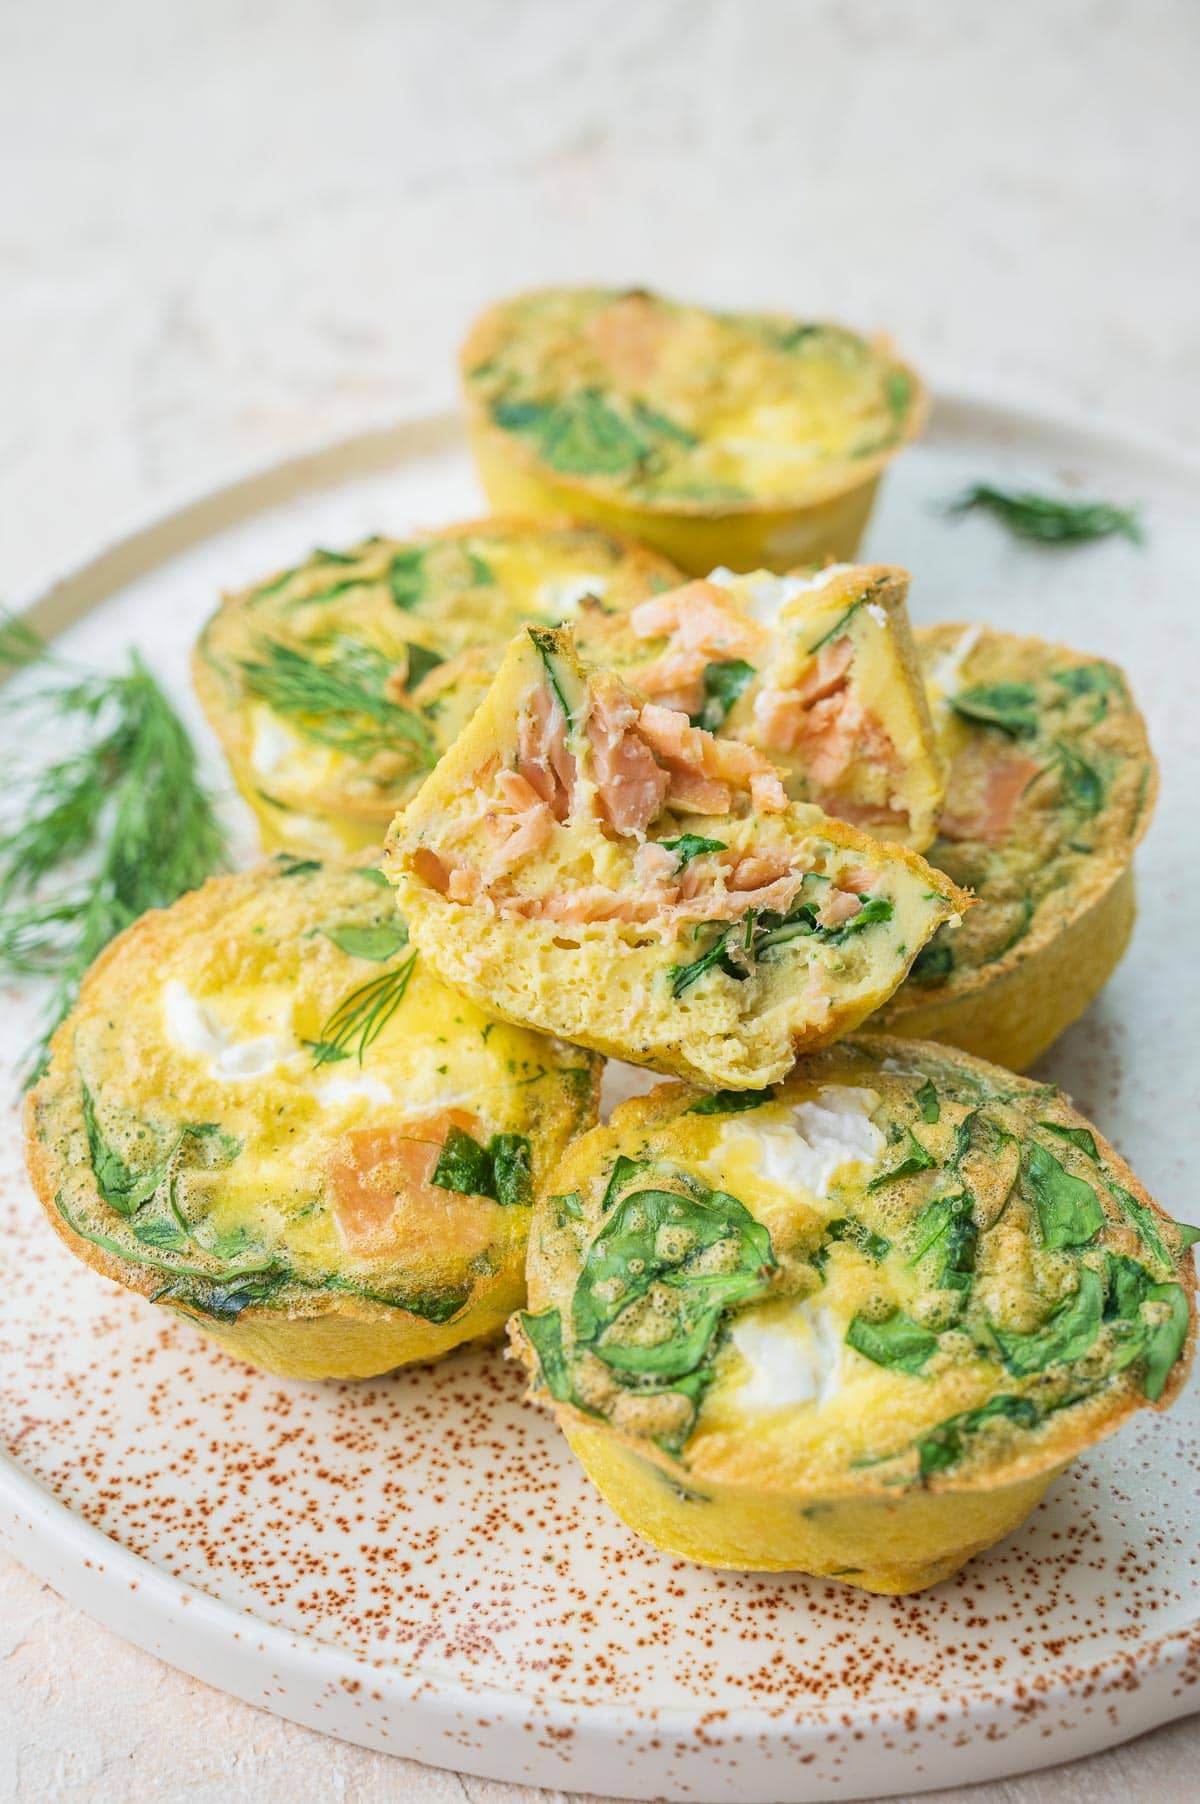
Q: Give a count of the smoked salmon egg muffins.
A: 6